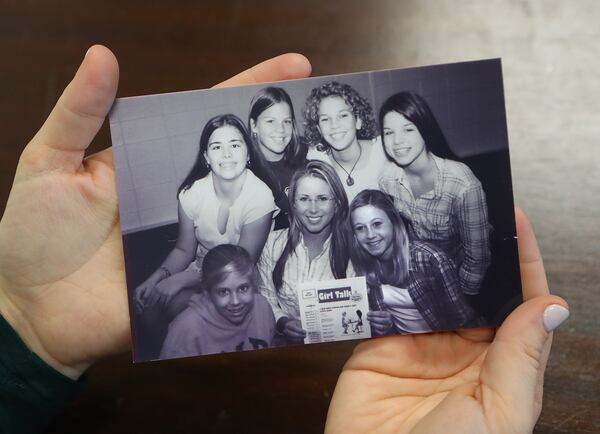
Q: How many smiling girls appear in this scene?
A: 7